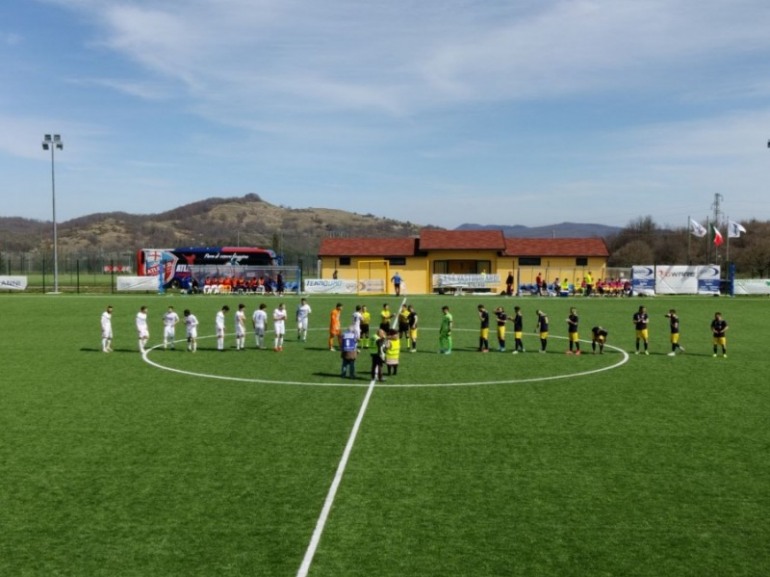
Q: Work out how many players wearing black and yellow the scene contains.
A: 10